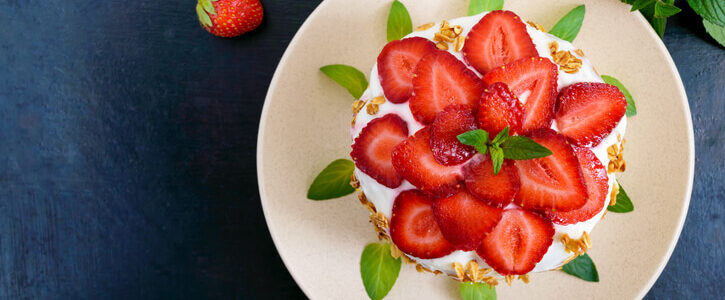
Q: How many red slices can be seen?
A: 15